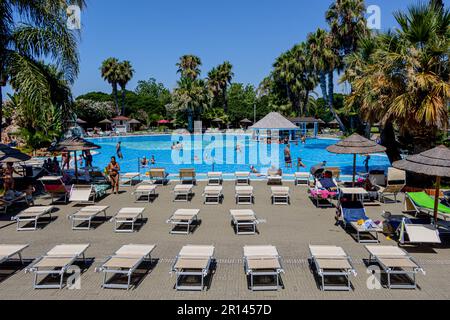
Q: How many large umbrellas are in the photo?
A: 4